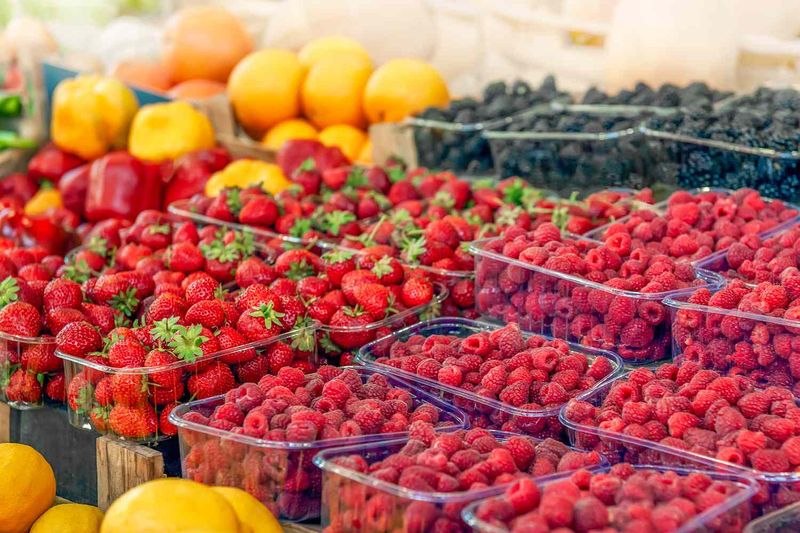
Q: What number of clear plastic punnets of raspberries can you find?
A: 9